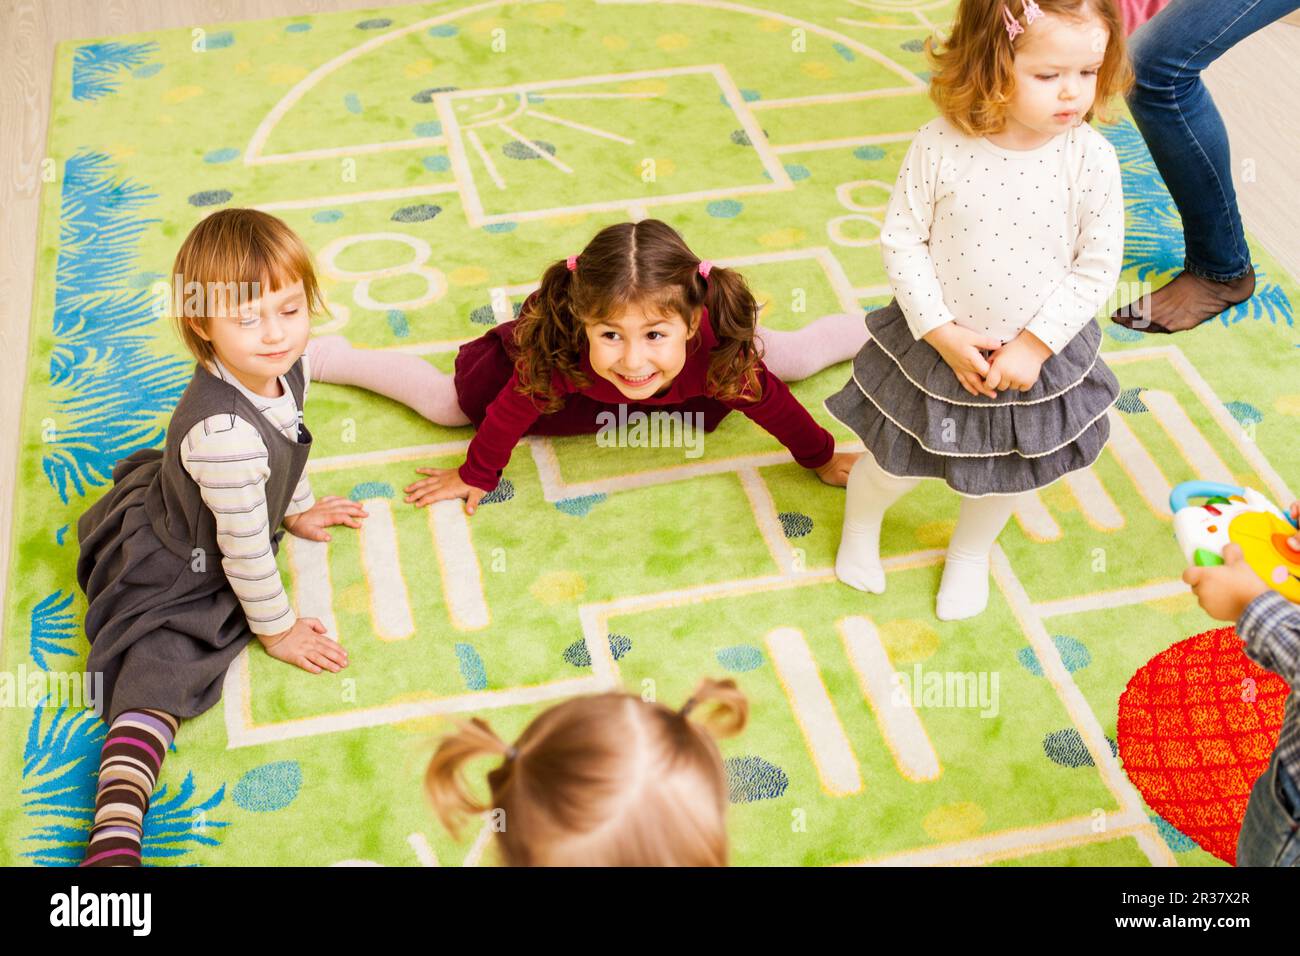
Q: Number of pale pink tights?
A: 1